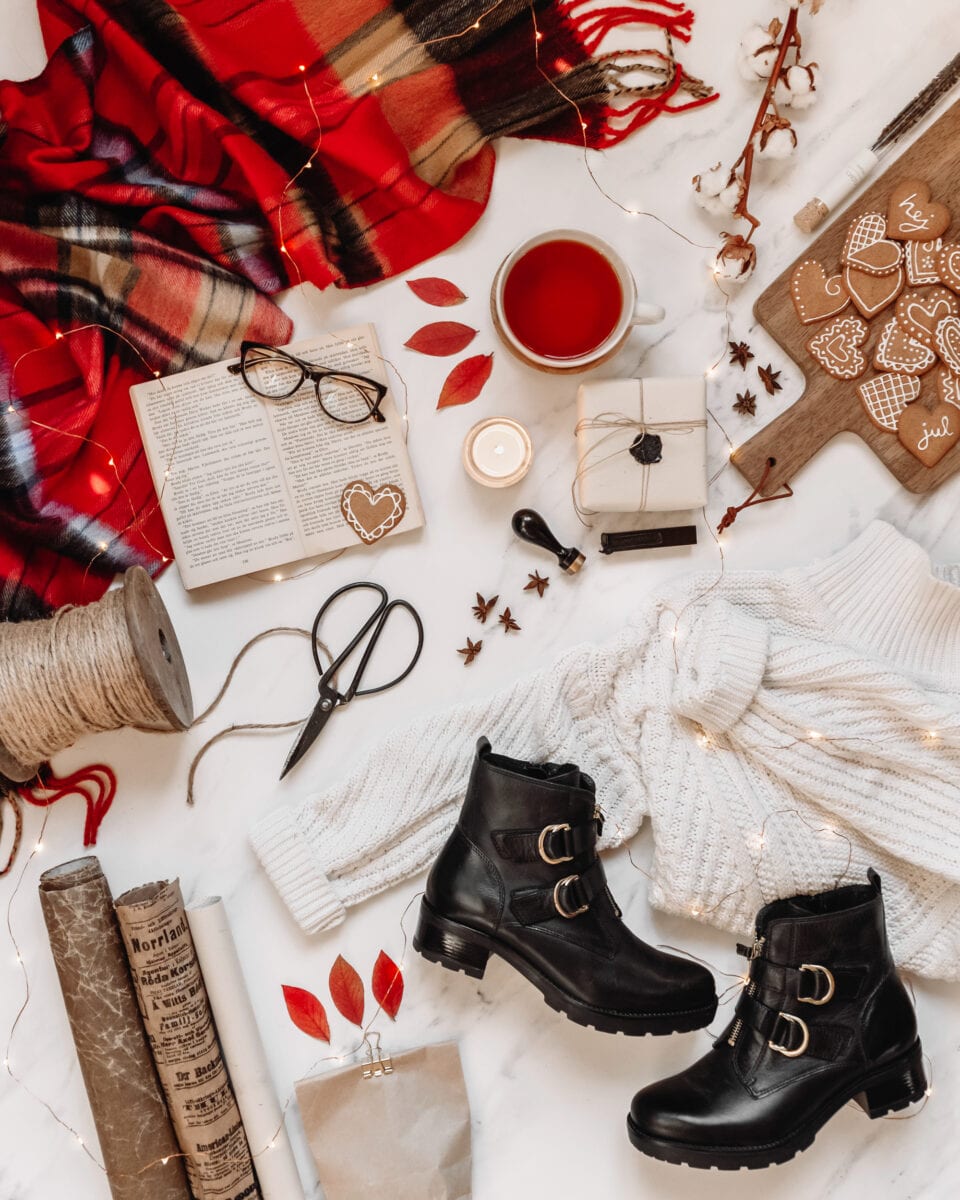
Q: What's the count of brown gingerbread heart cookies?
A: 14